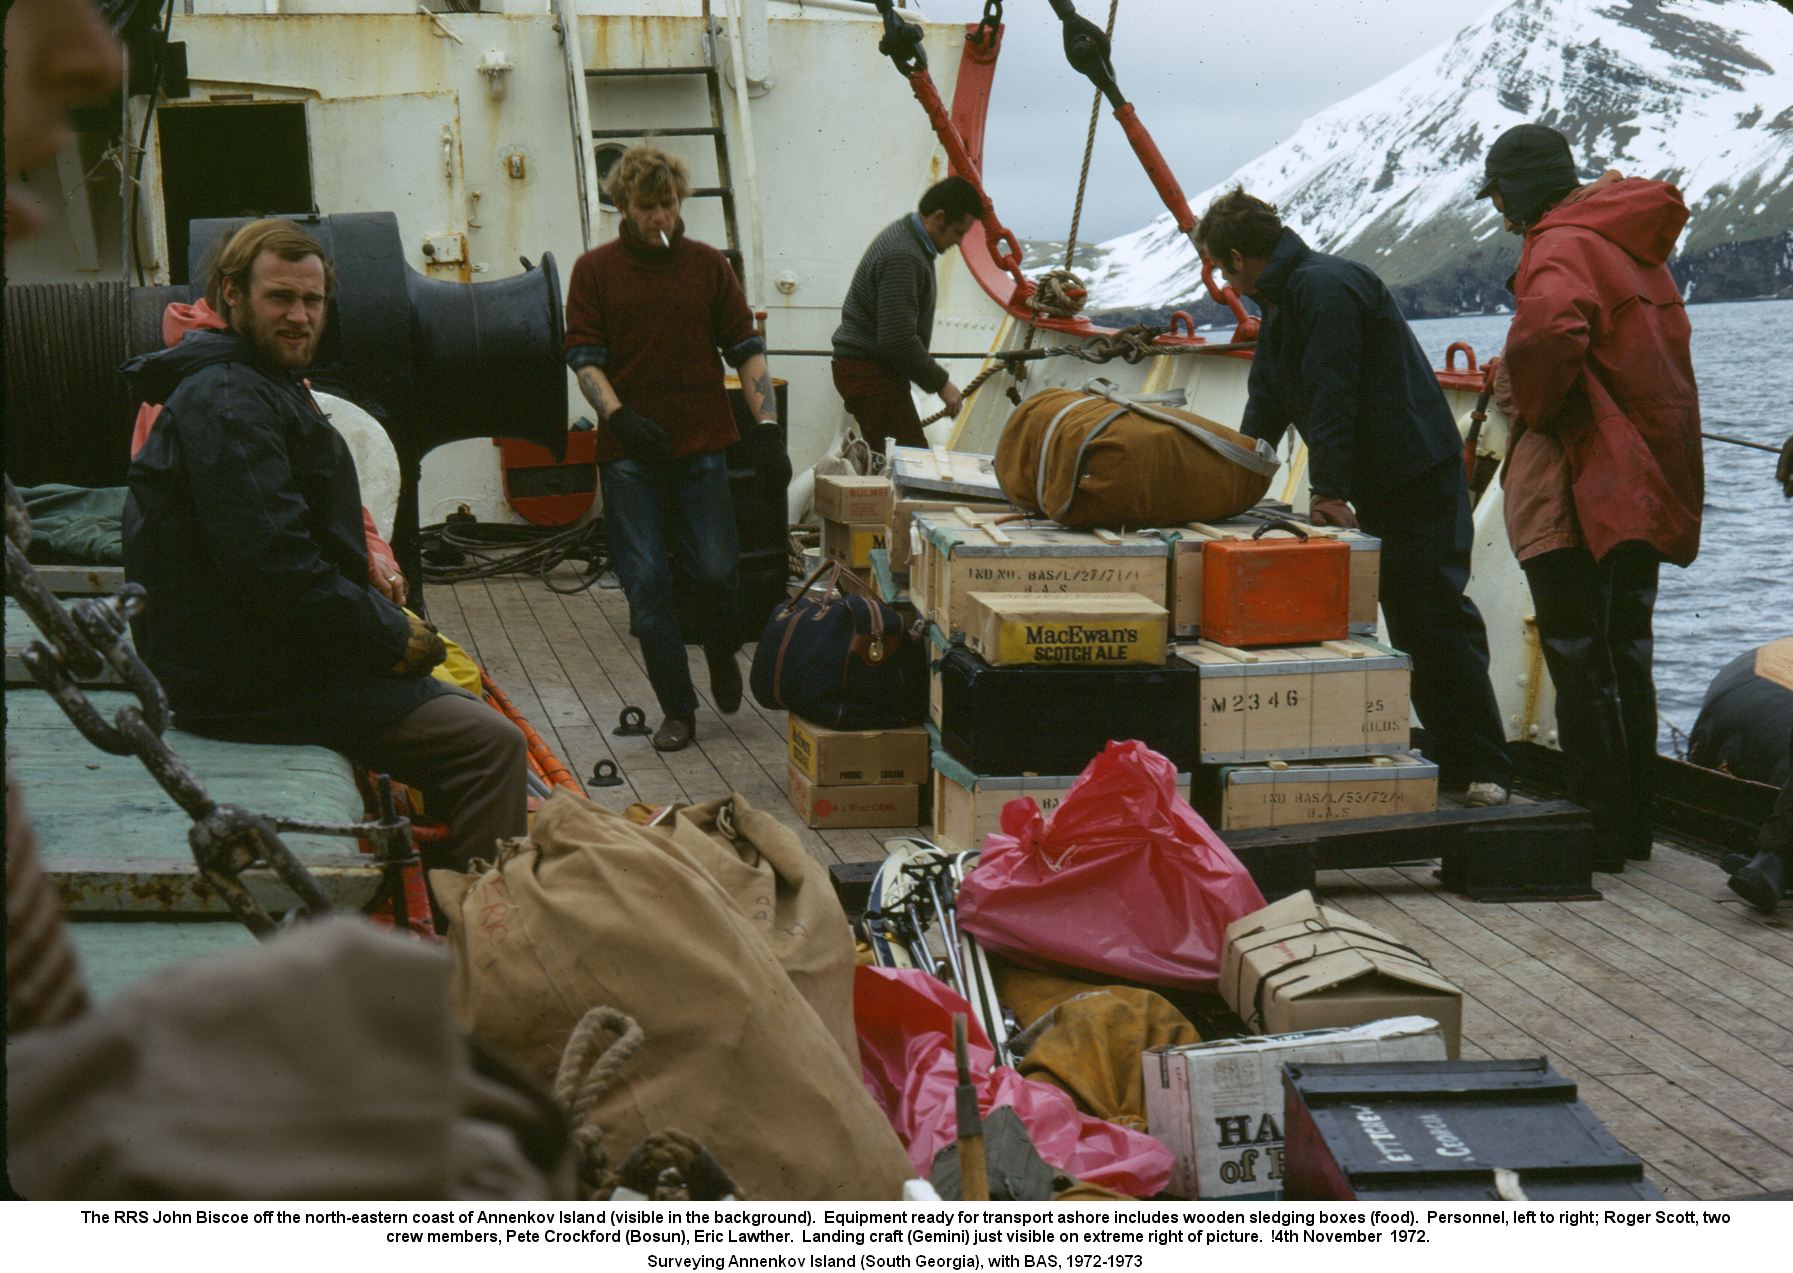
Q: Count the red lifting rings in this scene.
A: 2